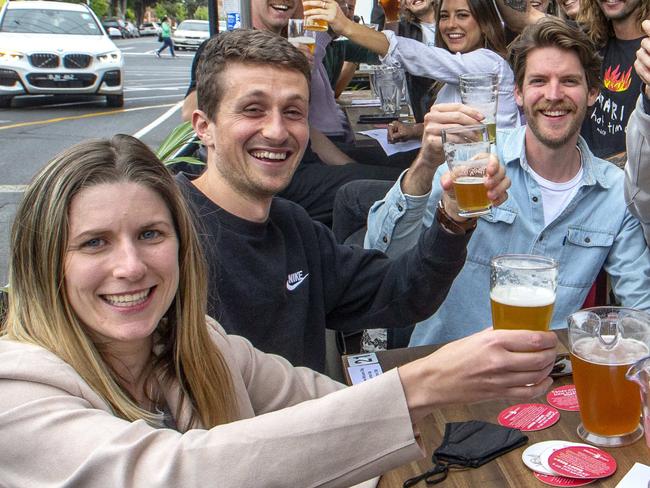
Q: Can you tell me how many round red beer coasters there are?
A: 4